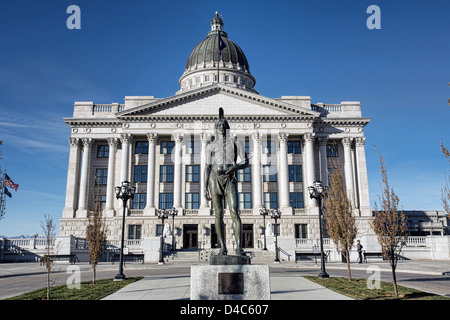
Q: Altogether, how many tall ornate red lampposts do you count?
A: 0